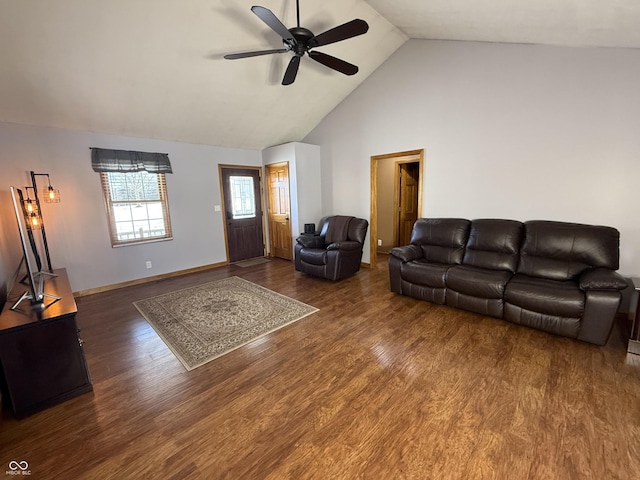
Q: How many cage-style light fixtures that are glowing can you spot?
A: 3